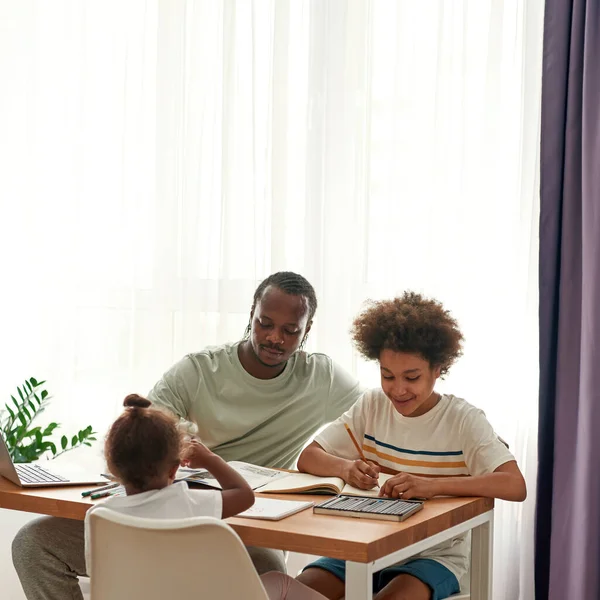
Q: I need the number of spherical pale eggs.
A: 0